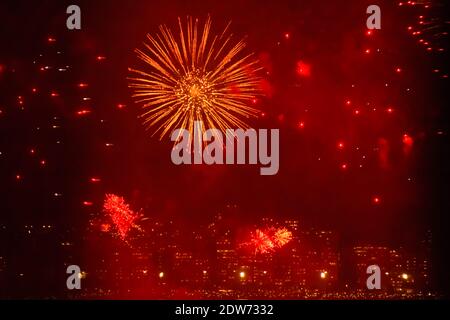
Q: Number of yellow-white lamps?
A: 5